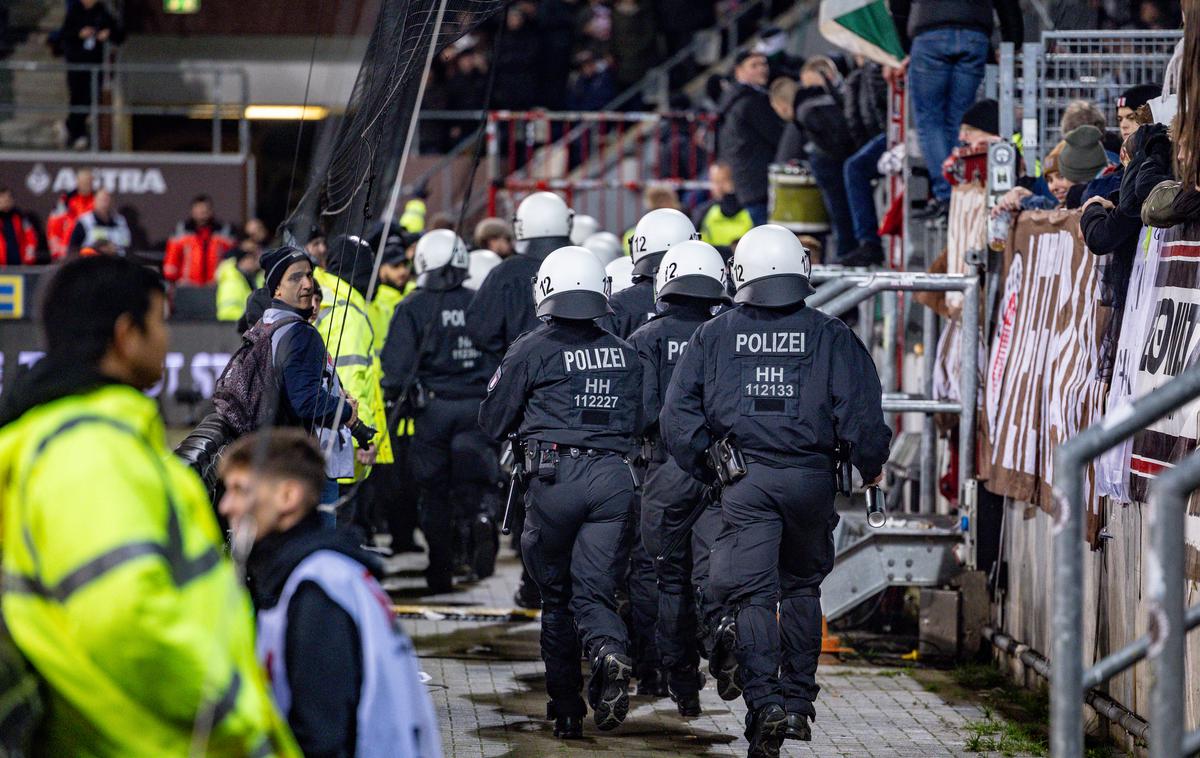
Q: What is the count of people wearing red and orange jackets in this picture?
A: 3